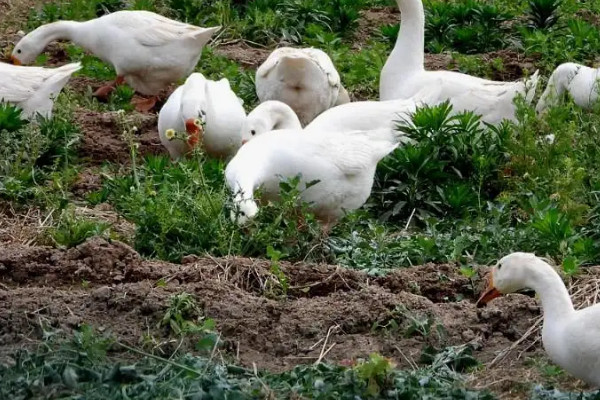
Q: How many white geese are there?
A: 9